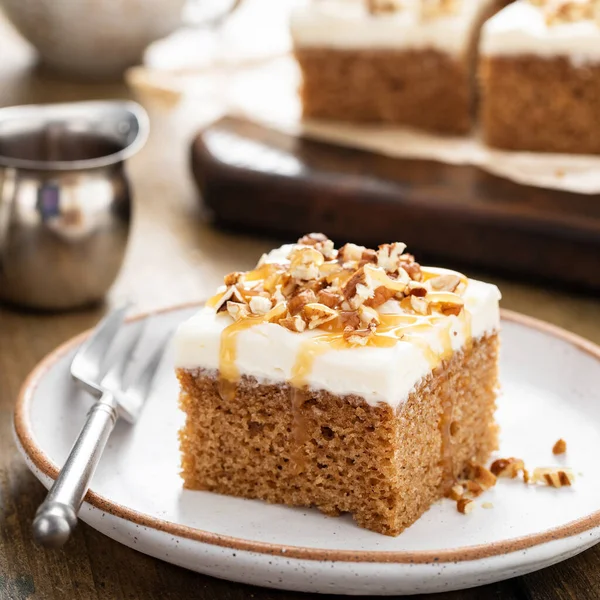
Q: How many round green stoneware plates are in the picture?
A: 0